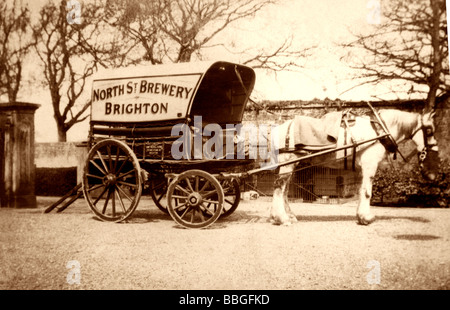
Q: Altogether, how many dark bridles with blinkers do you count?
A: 1